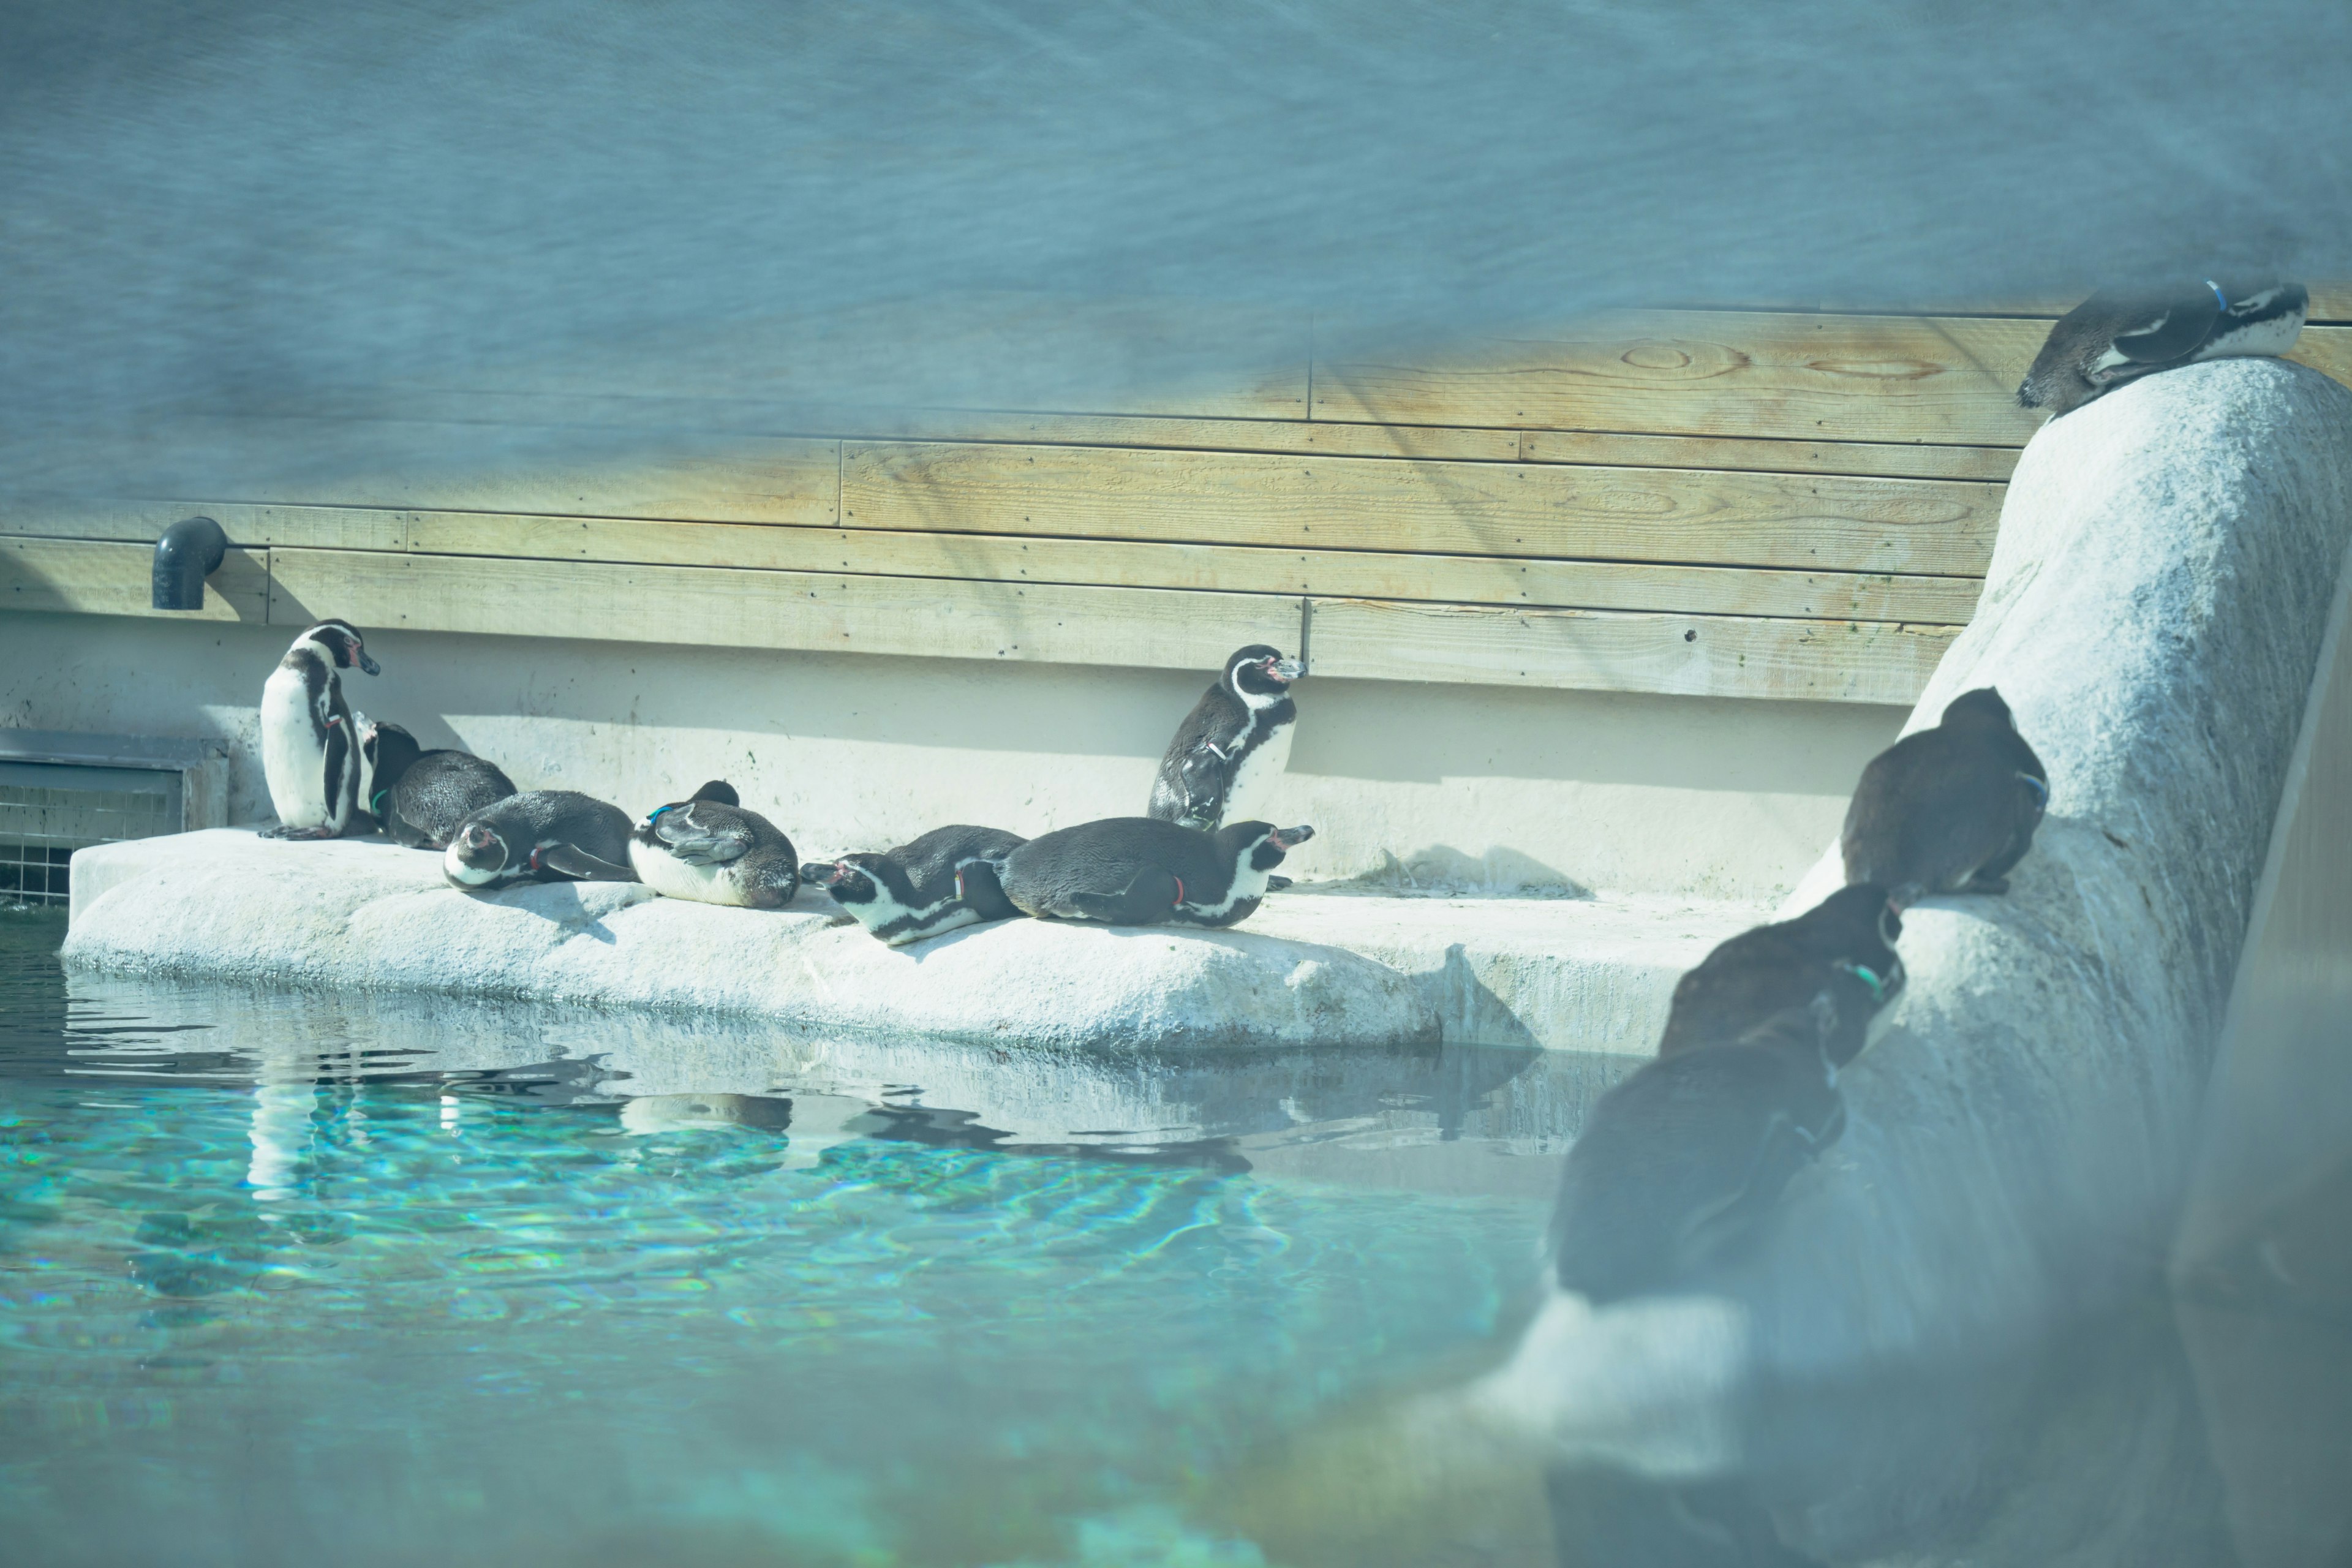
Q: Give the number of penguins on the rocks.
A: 11